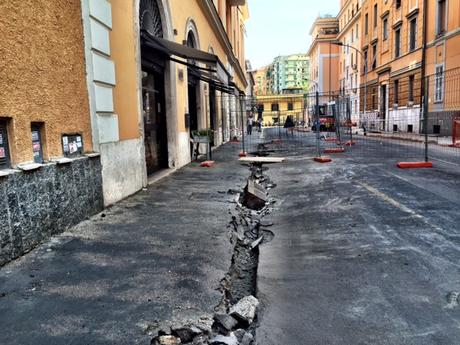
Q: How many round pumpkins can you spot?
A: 0